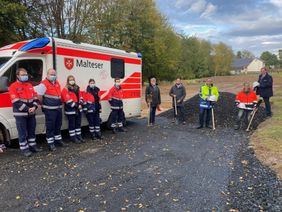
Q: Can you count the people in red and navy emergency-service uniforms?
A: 5